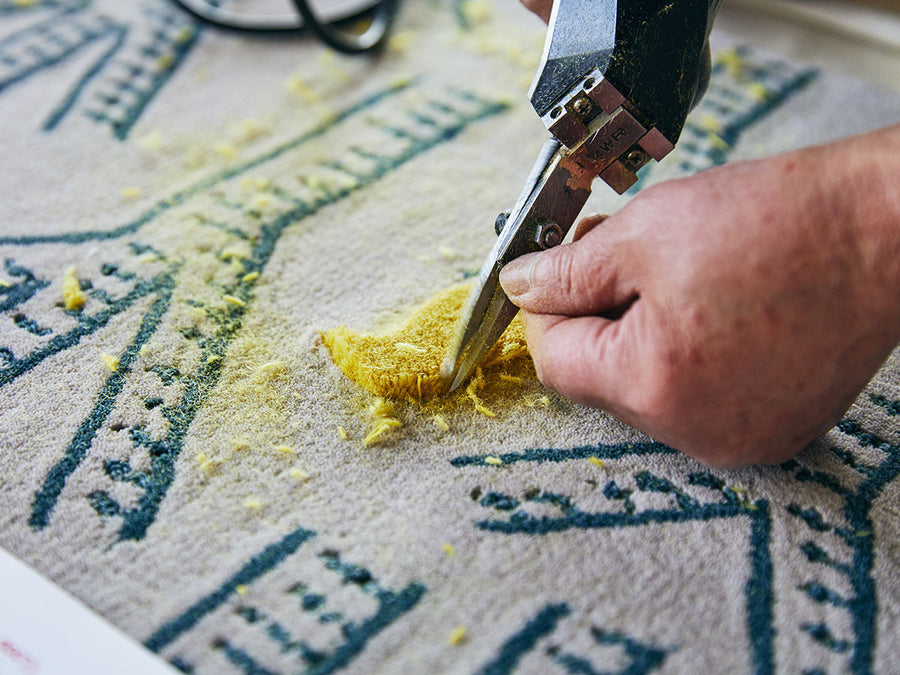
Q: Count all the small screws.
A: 2